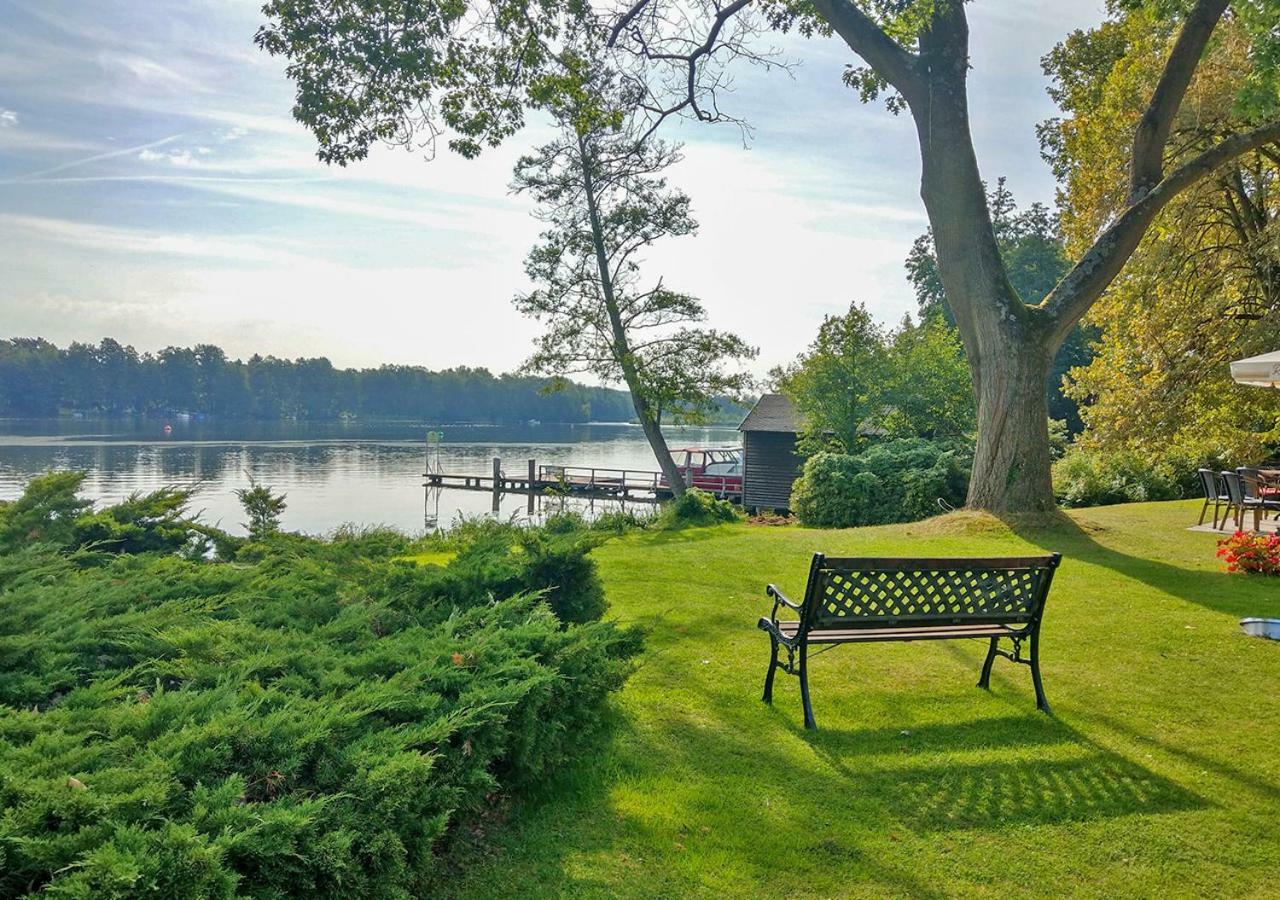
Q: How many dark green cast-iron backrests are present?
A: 1